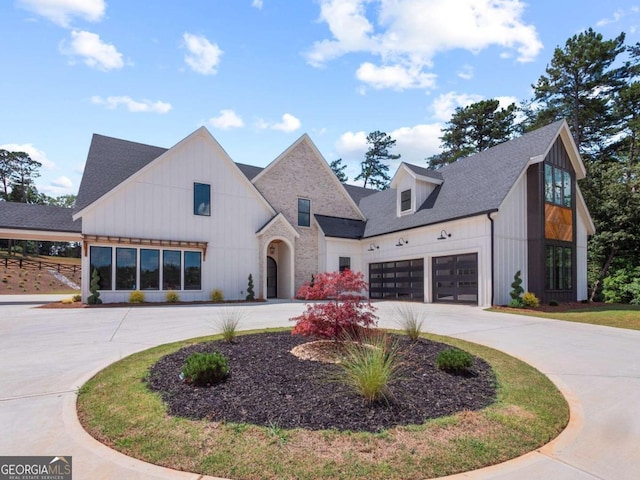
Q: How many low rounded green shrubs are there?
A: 2